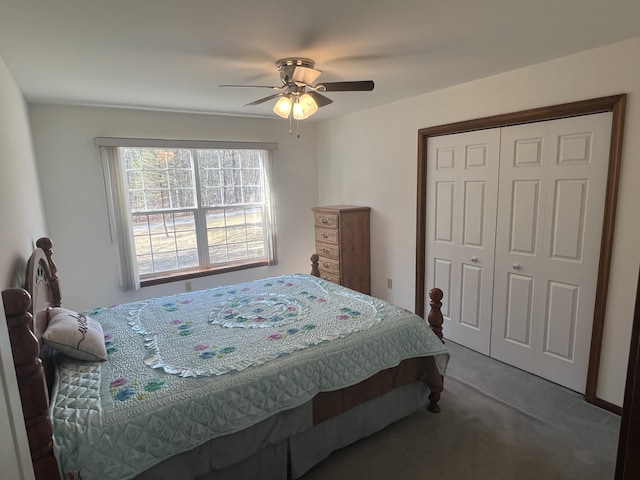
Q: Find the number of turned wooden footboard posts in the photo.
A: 2